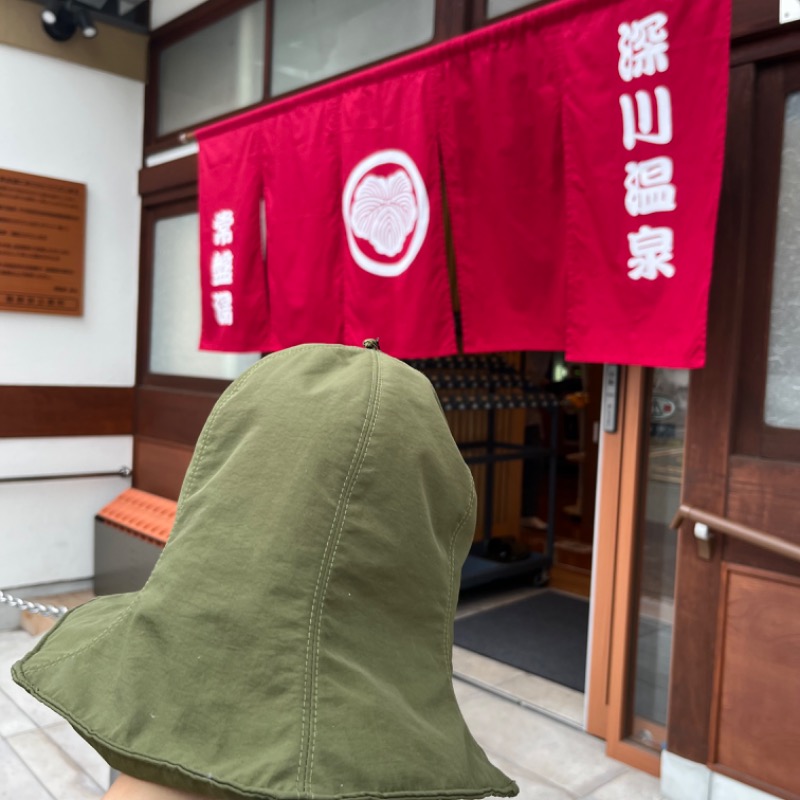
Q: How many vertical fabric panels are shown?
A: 5